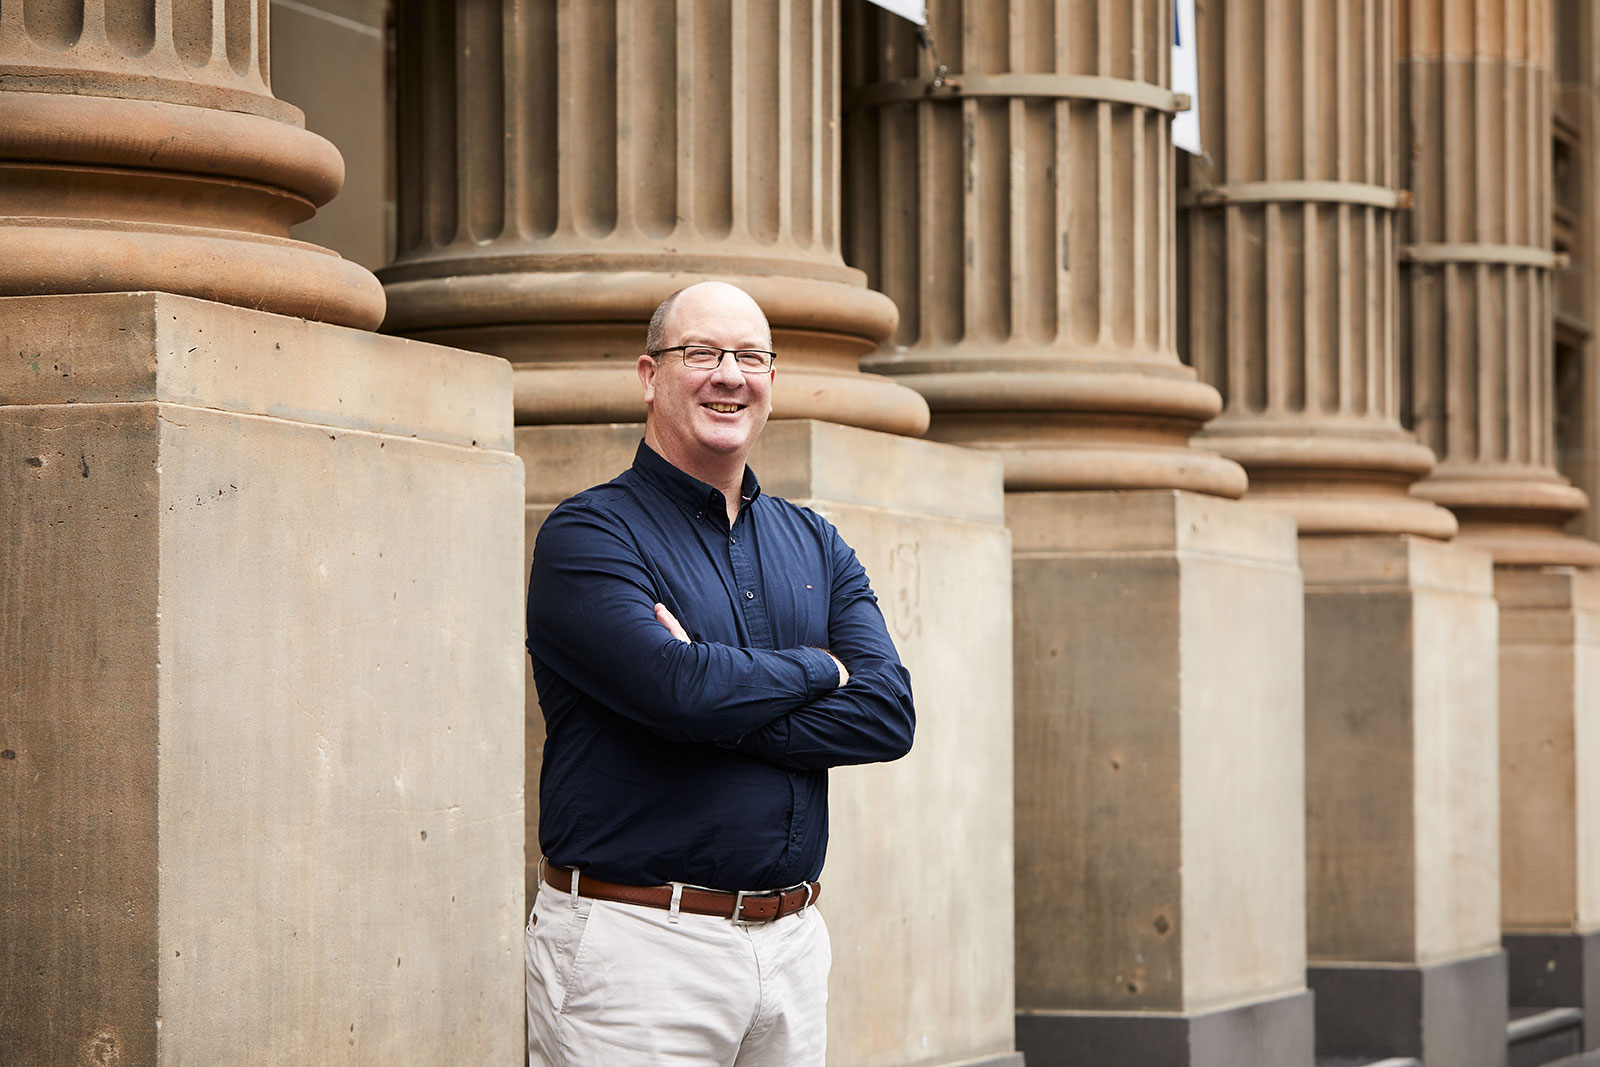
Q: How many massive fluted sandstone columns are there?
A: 5